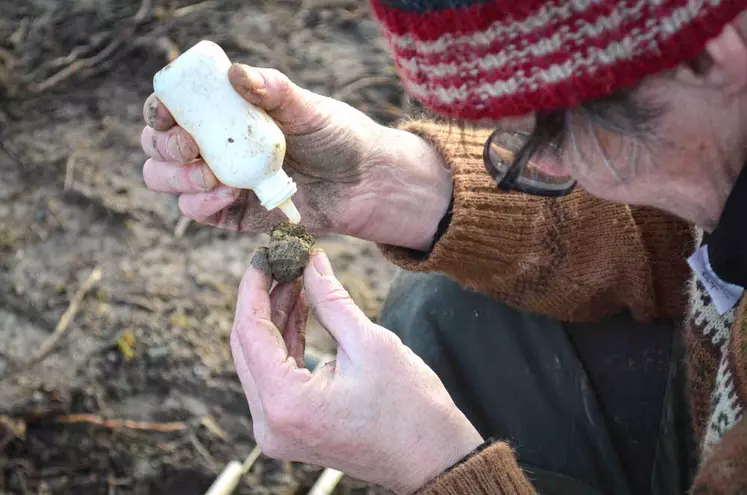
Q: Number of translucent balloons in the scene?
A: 0